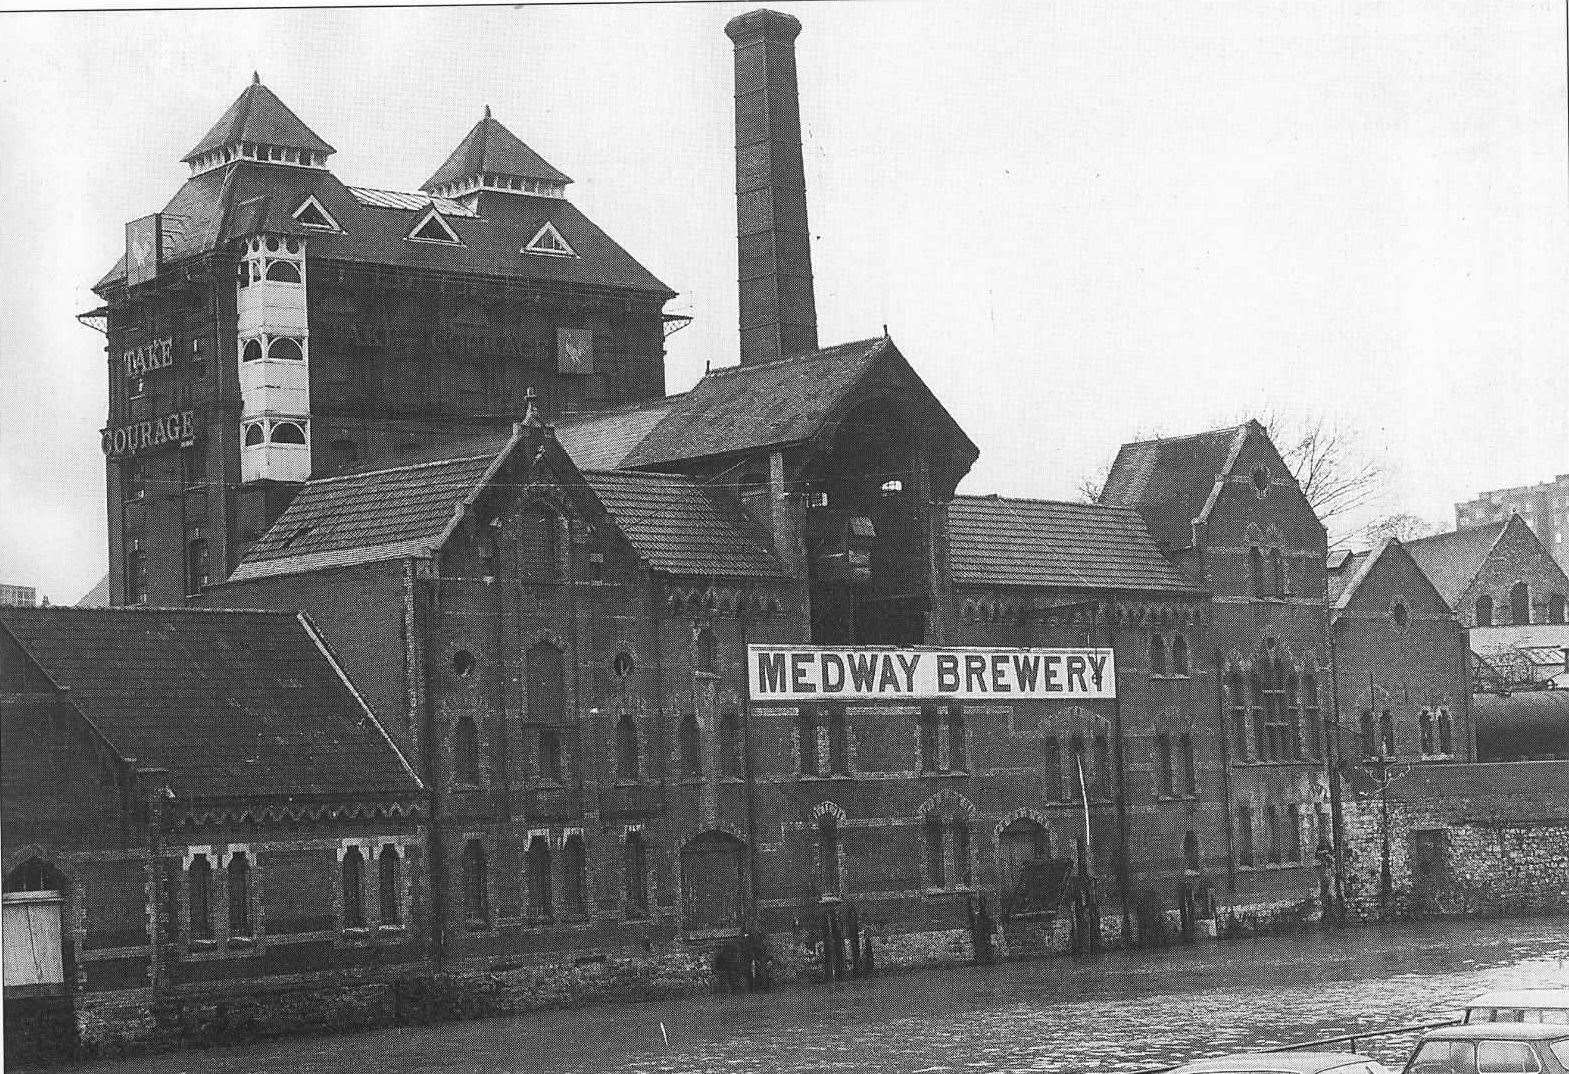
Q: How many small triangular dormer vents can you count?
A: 3